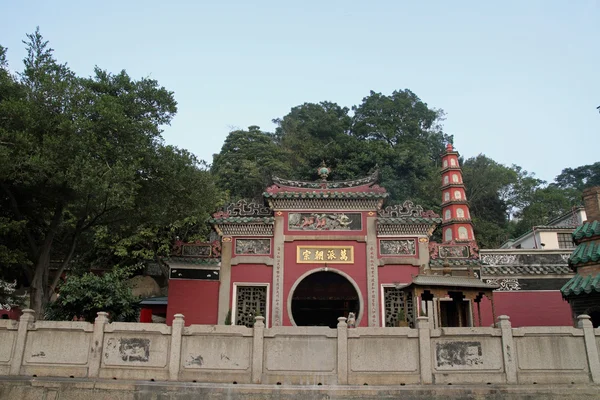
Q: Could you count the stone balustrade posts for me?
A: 8